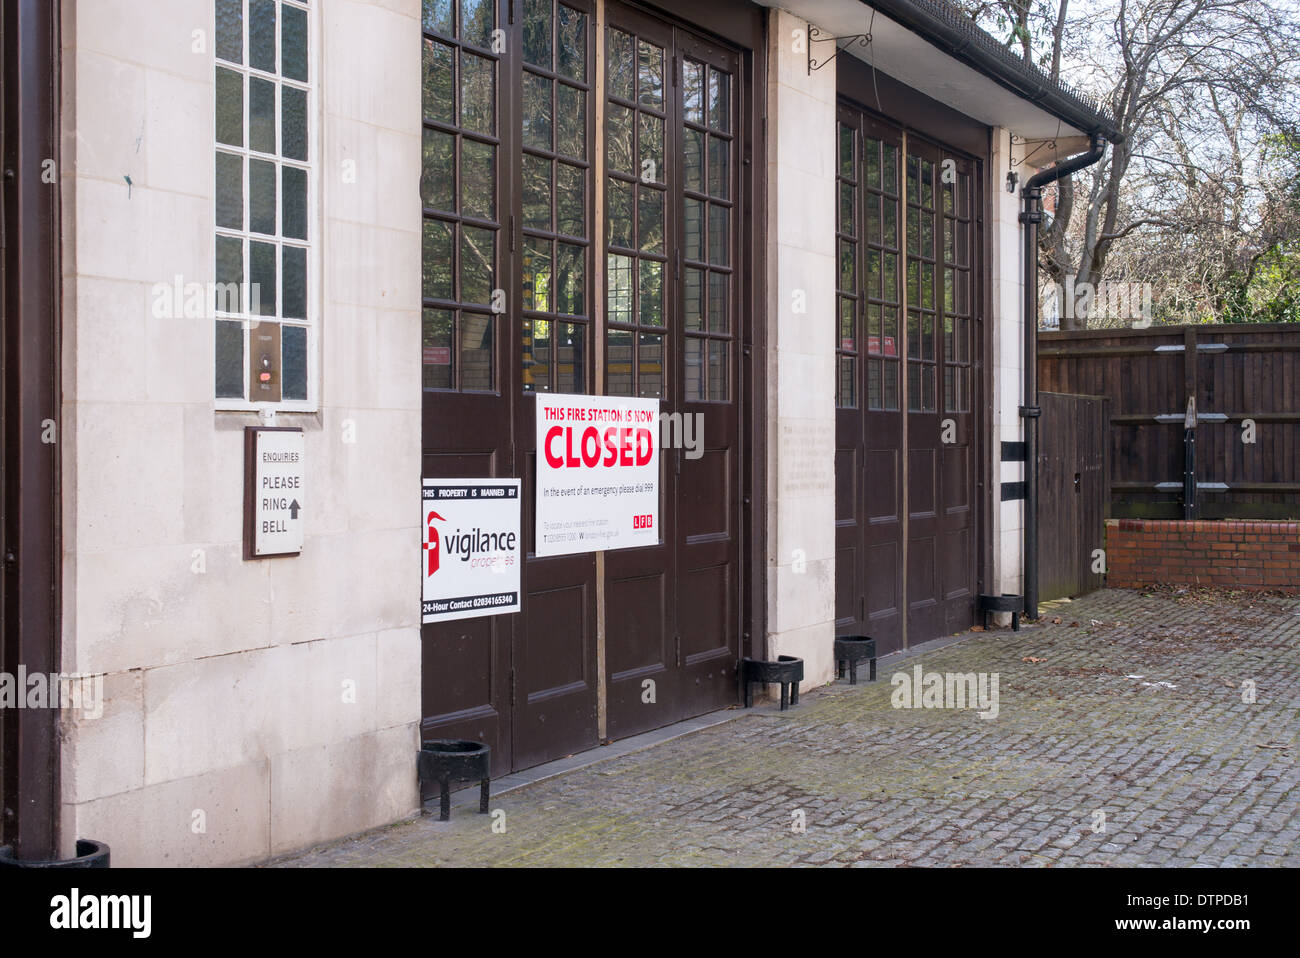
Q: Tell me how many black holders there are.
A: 5